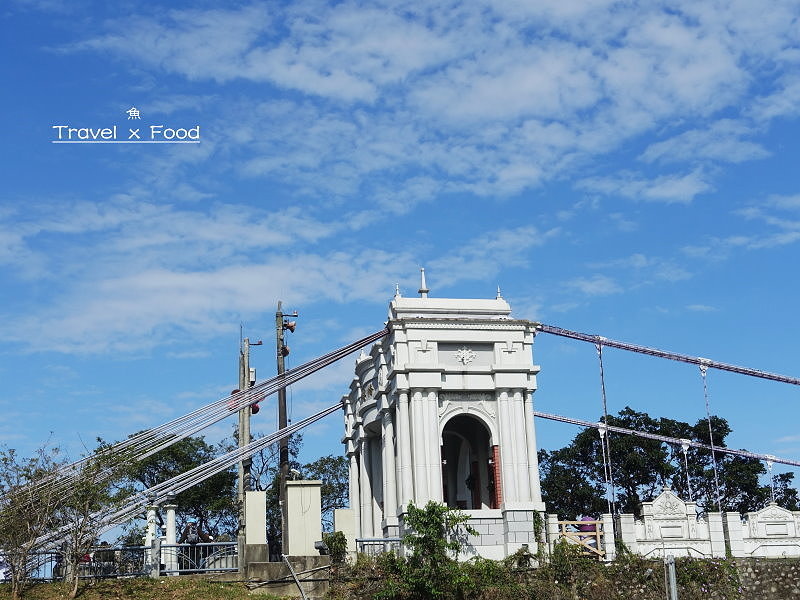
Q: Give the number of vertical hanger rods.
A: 5